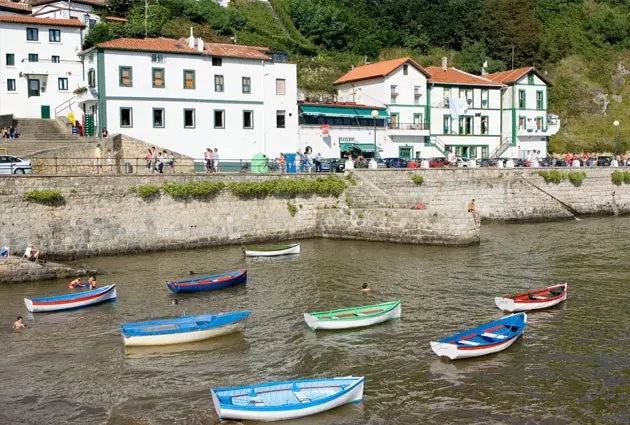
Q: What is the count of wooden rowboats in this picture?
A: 8